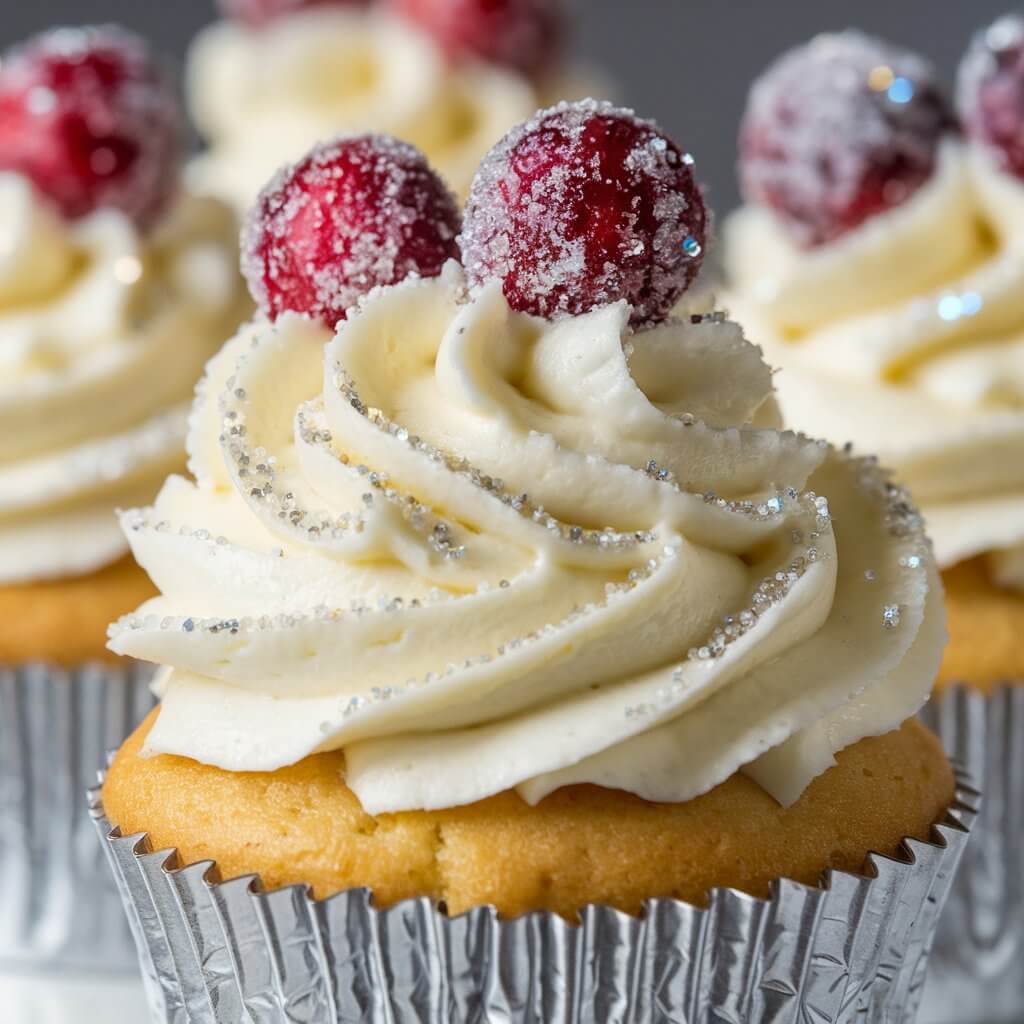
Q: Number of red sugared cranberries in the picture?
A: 7